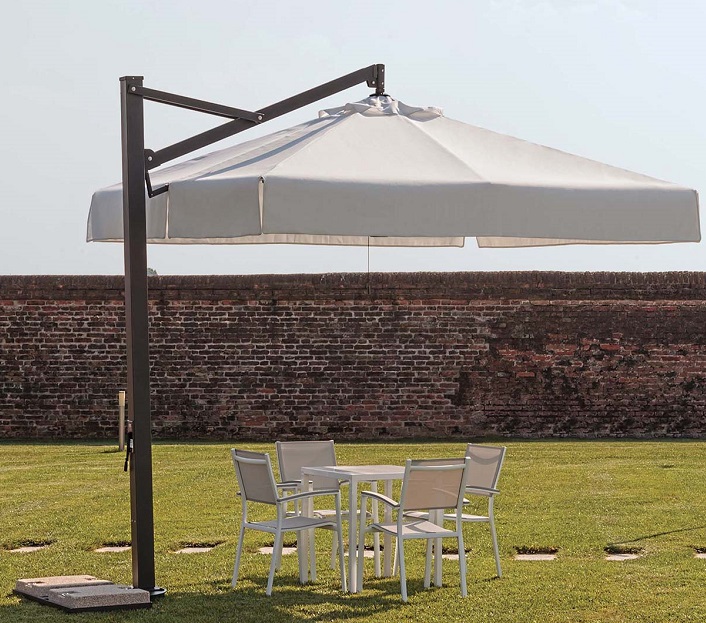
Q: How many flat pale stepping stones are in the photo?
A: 9